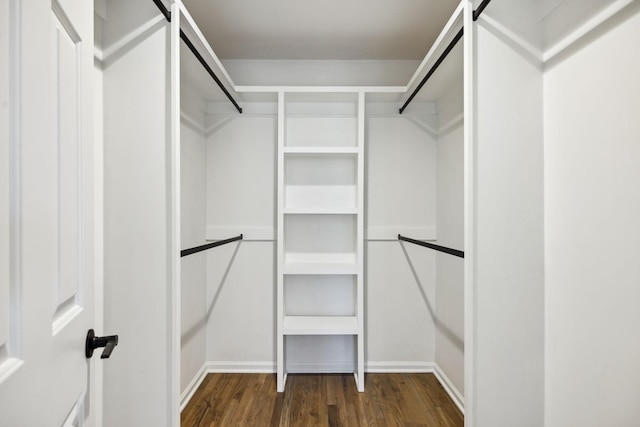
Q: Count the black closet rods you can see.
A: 6